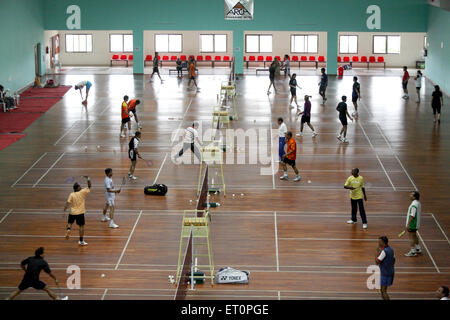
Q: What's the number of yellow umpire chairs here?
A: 4